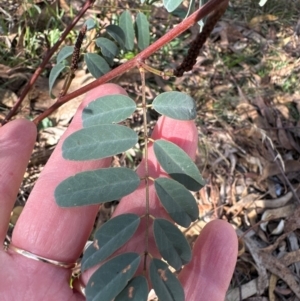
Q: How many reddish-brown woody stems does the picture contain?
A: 2